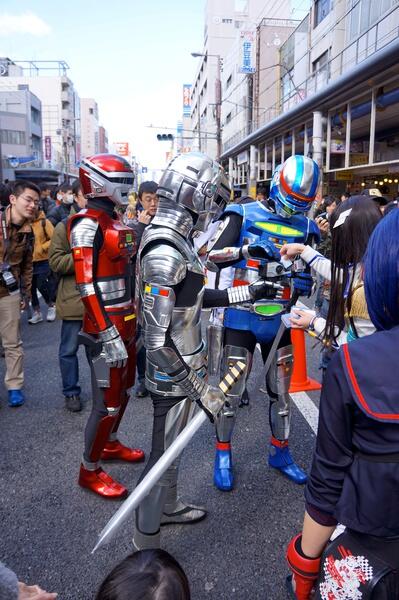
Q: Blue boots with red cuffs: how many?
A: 2